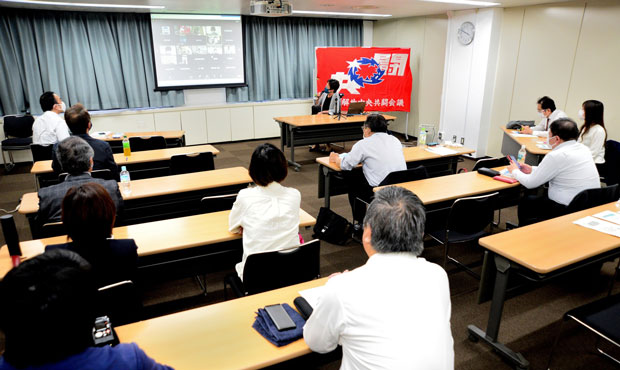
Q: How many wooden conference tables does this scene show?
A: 10